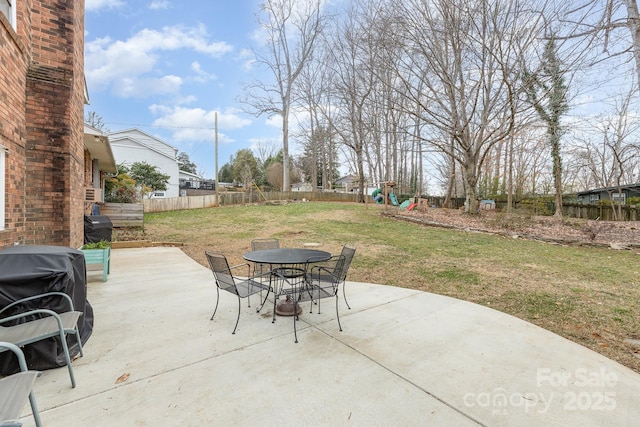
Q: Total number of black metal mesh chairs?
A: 4